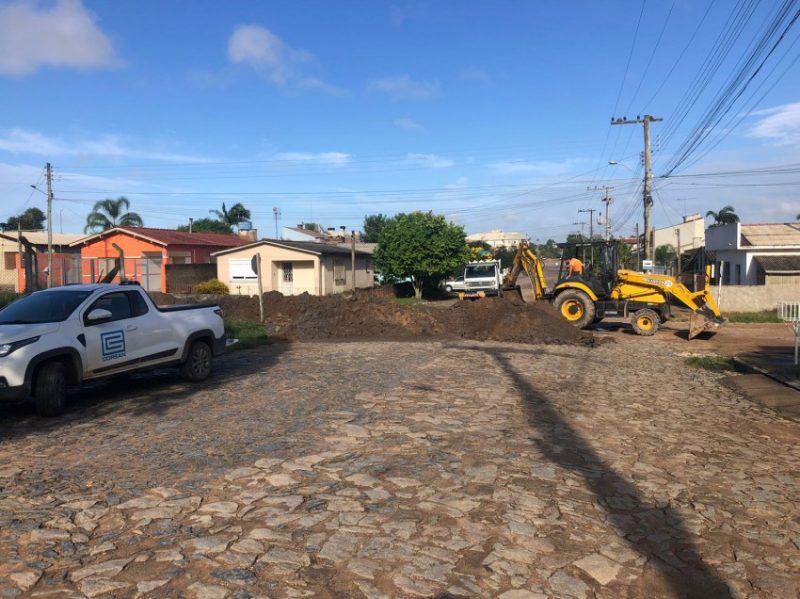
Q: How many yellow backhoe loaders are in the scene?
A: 1